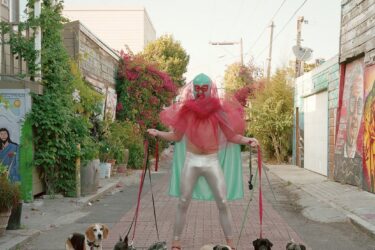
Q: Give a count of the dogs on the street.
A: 6